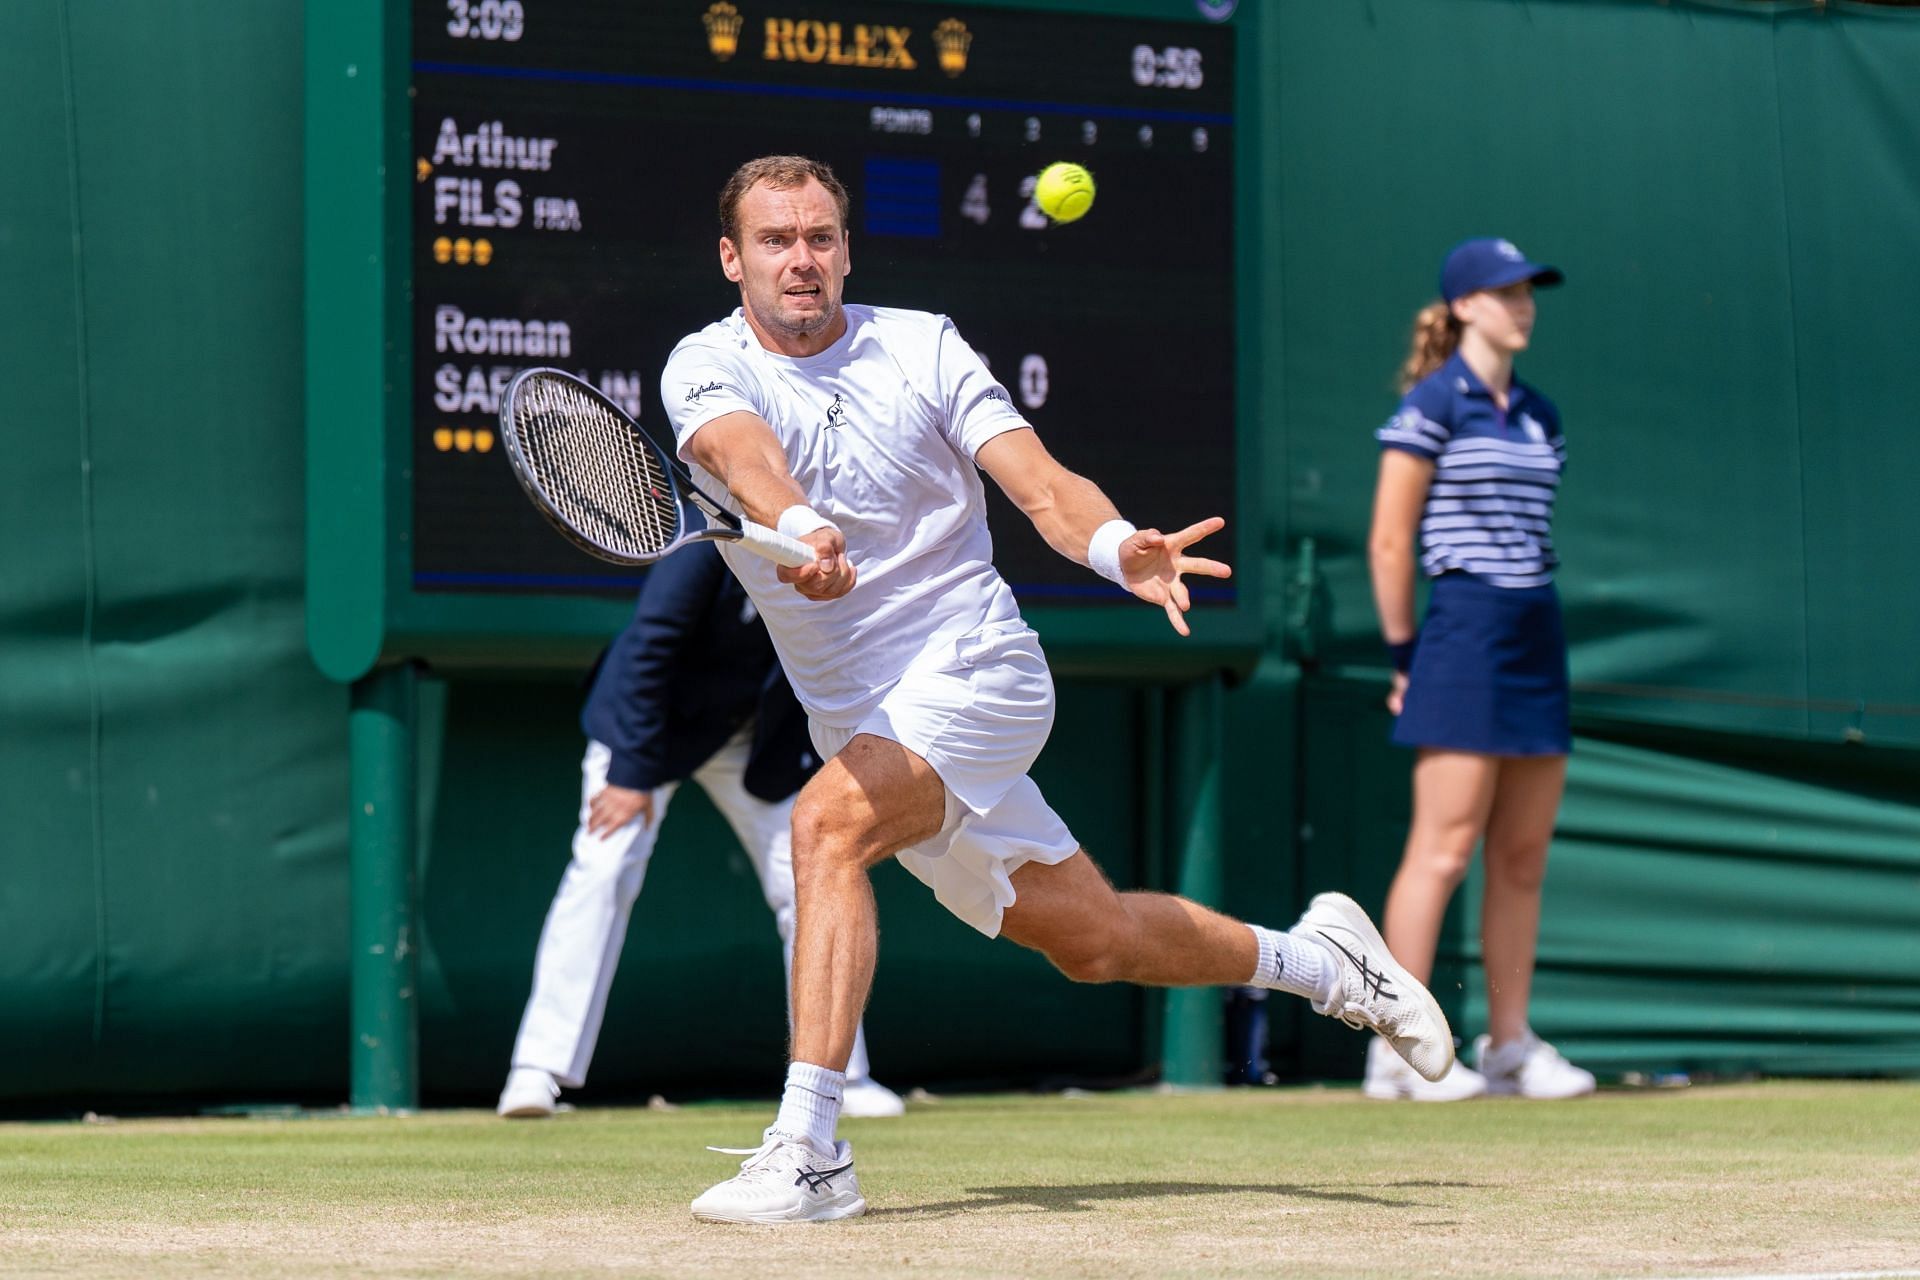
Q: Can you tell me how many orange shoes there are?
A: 0